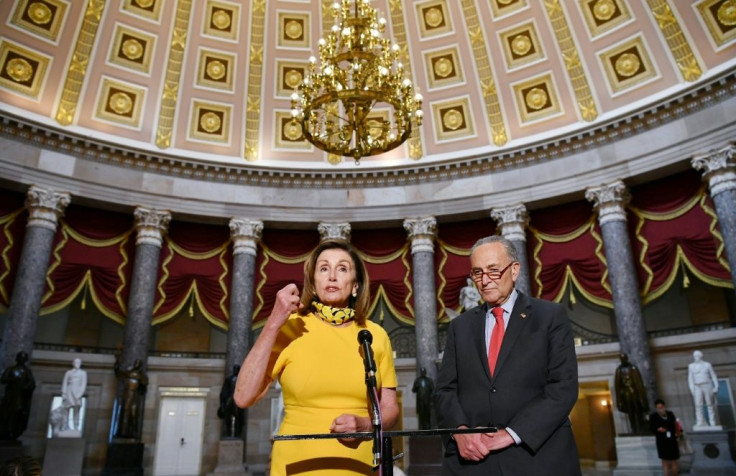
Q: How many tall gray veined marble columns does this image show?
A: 8